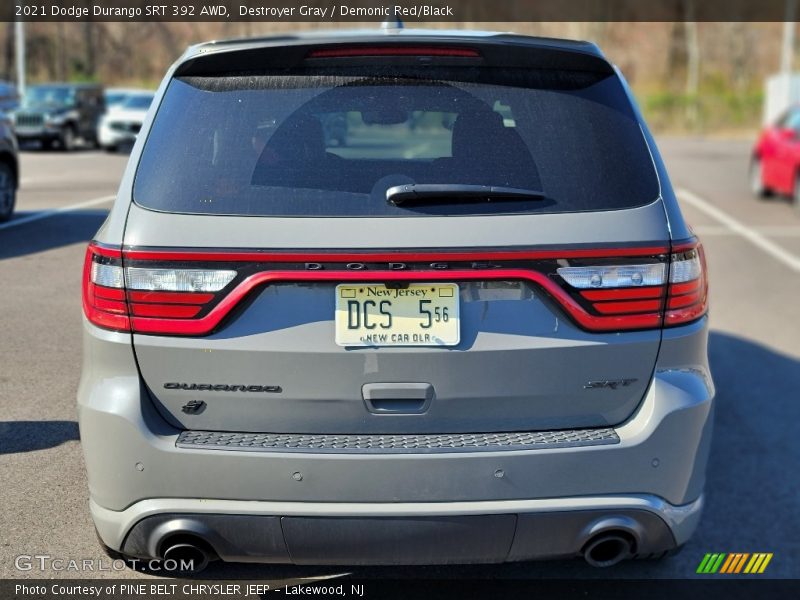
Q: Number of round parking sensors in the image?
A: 4